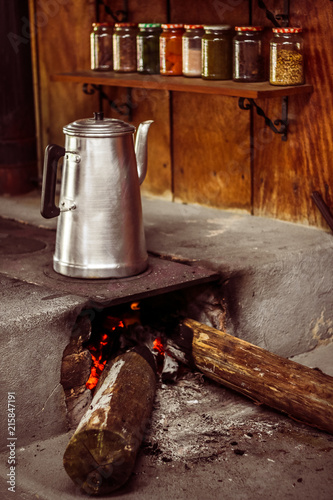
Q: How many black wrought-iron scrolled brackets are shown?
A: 4